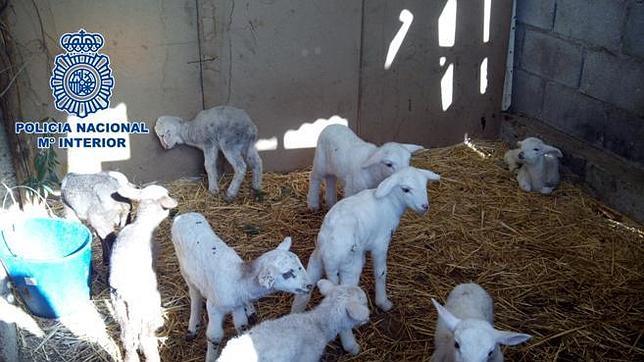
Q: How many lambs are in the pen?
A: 9